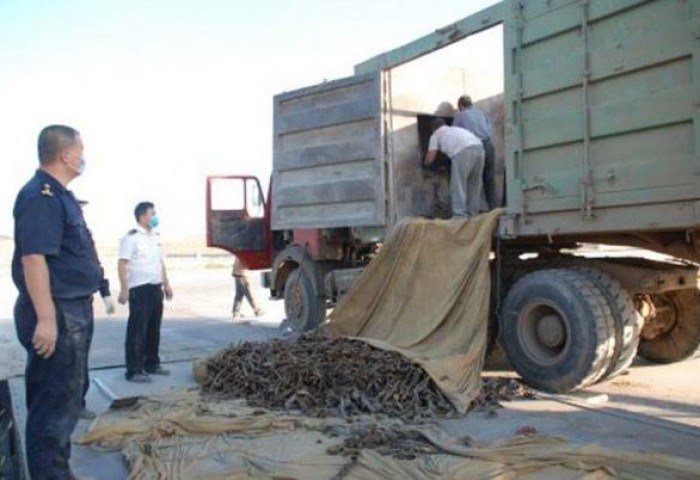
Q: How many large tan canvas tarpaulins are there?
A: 2